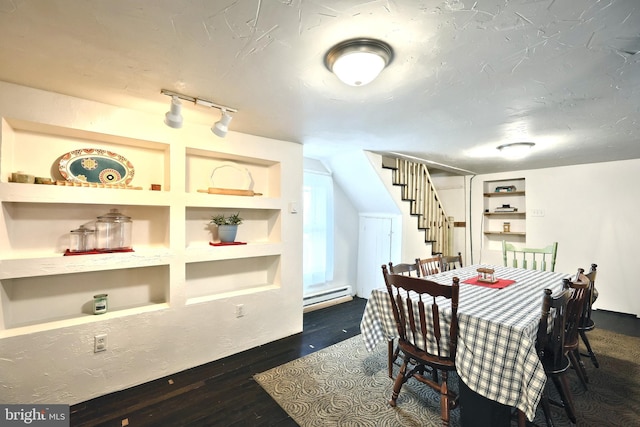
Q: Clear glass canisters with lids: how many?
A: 2